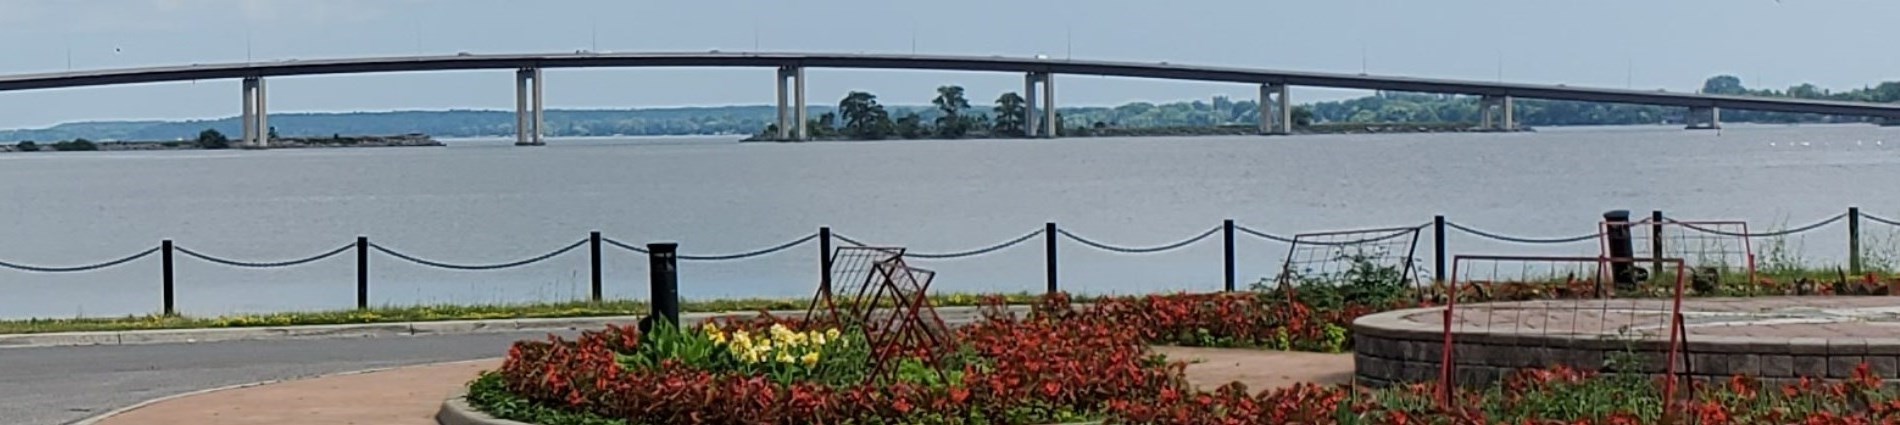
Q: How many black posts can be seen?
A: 11